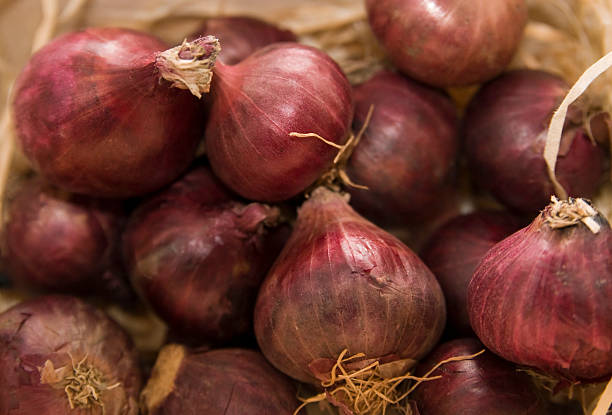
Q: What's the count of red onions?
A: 14